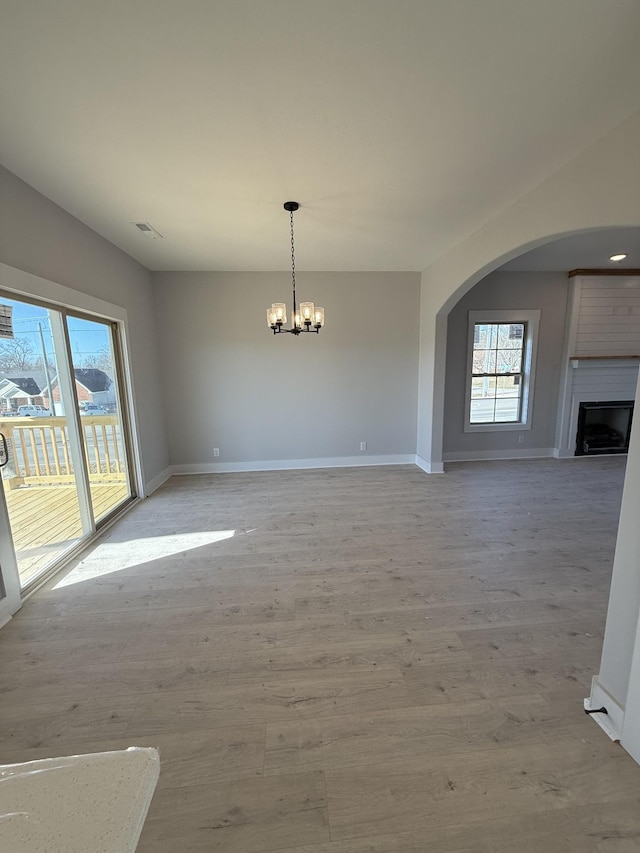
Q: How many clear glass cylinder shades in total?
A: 5